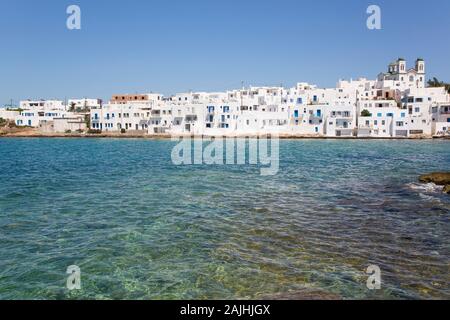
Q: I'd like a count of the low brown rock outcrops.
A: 1